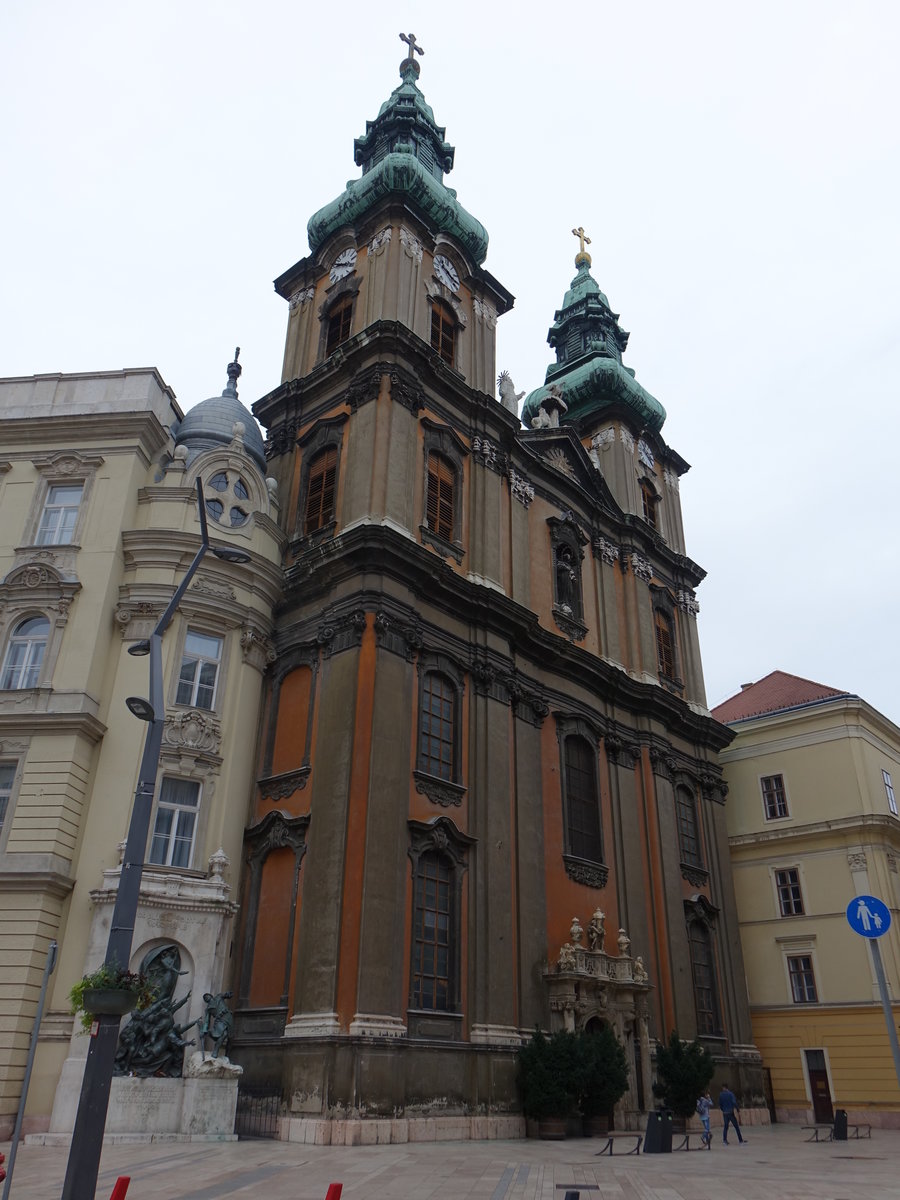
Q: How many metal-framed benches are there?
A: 4